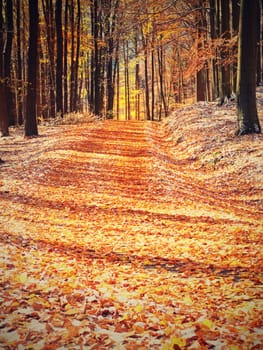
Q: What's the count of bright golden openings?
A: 1